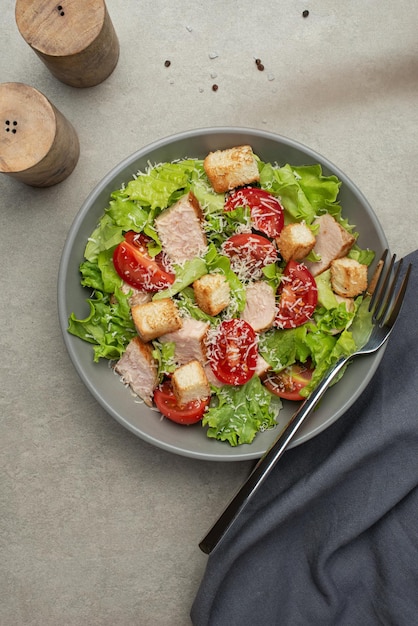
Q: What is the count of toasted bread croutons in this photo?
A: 6